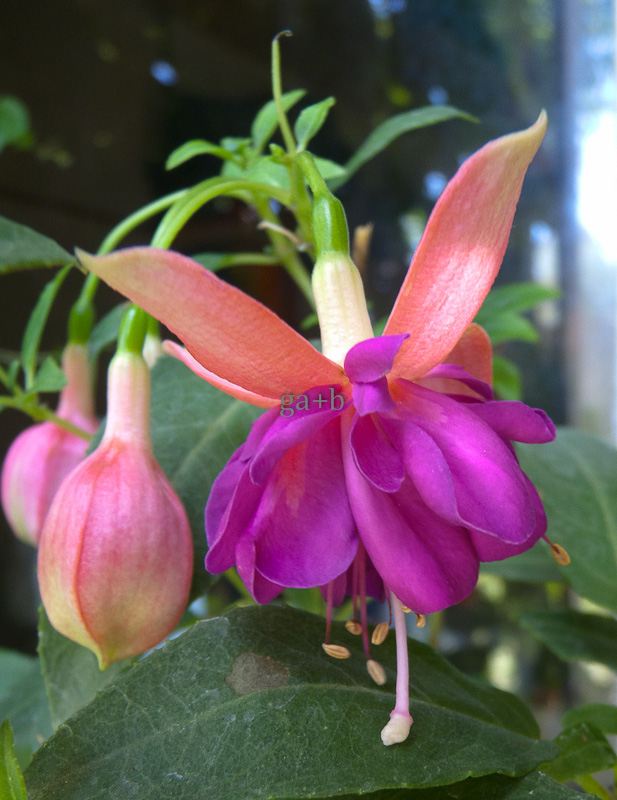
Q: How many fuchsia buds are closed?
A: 2